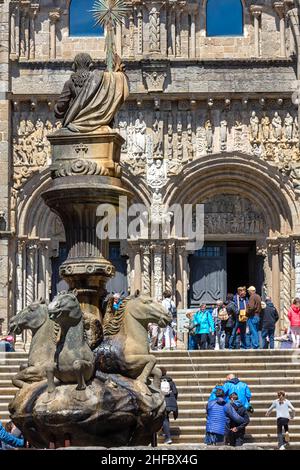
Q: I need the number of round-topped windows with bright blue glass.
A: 2